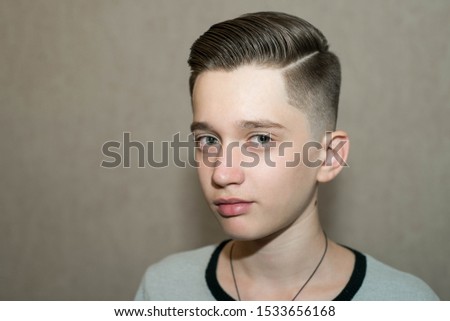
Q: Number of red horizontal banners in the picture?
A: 0